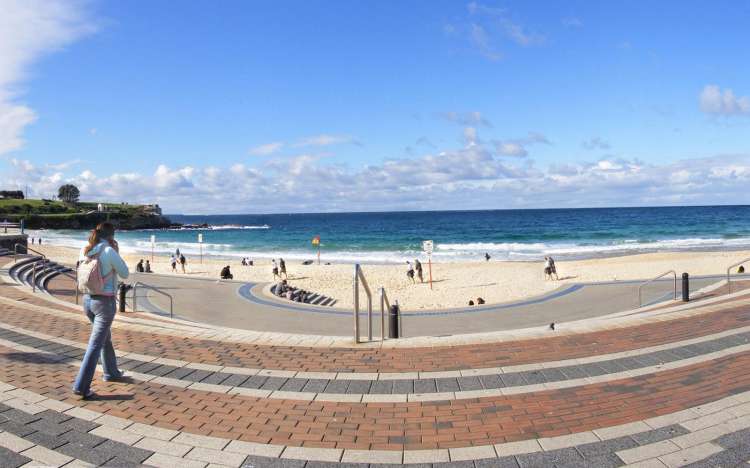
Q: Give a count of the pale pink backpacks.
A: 1